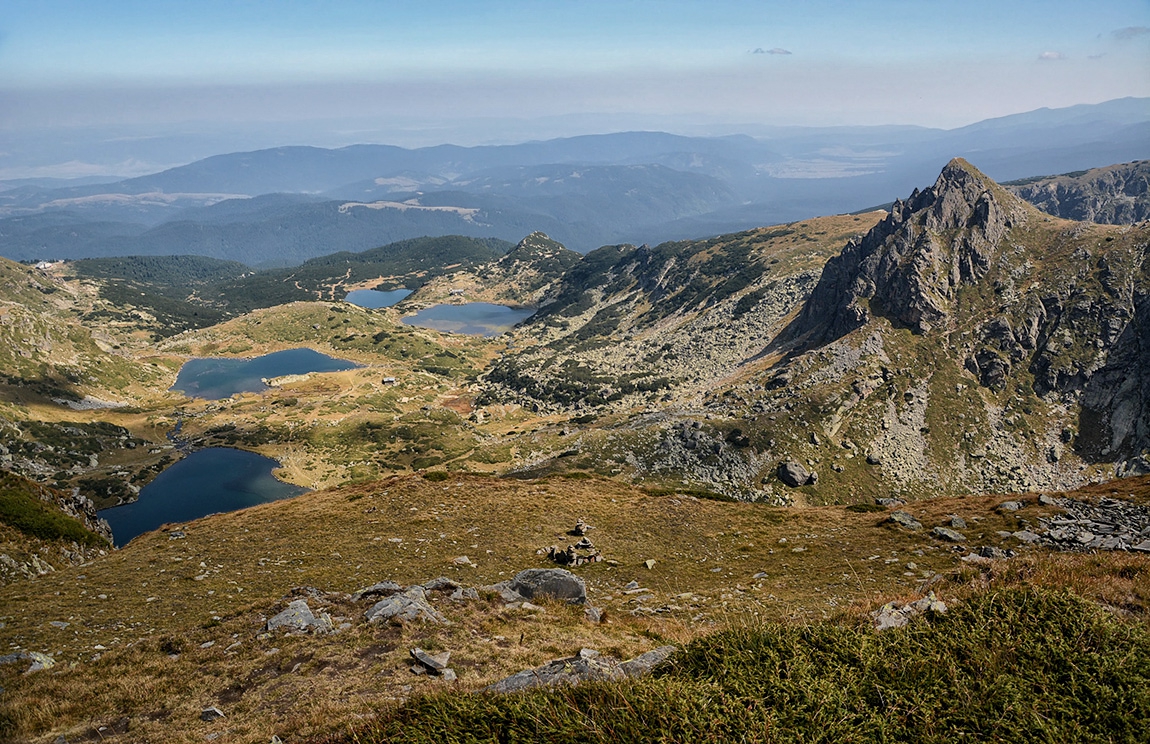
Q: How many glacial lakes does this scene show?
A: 4